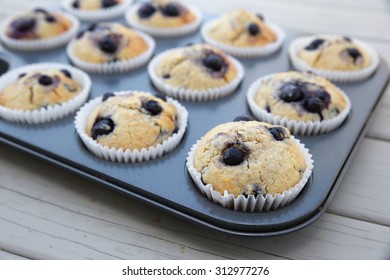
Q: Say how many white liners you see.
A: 11